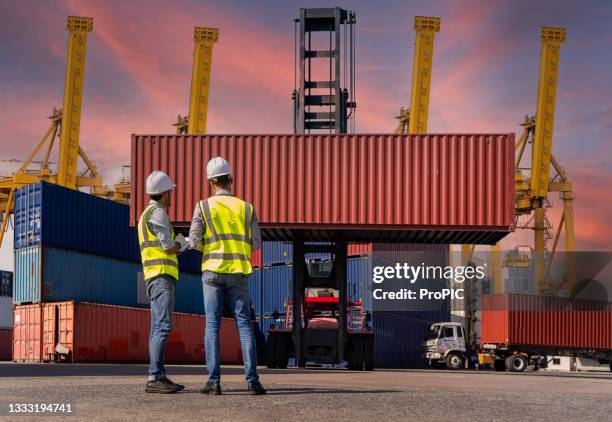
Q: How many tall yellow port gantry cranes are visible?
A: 4